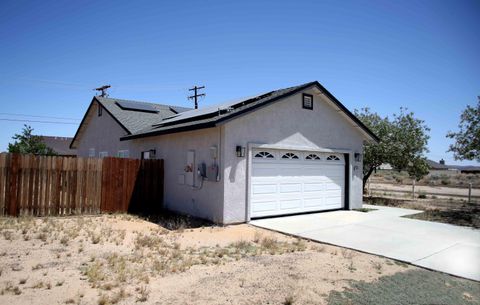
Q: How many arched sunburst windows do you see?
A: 4